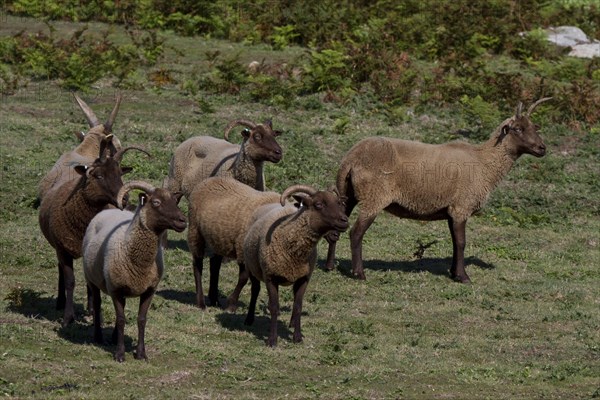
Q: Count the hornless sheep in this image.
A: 0